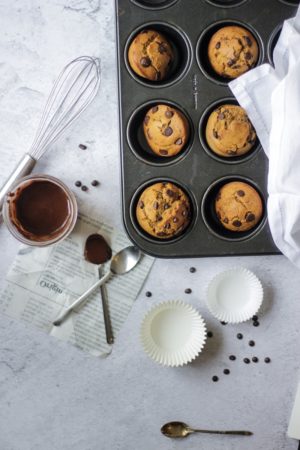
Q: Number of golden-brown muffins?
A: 6